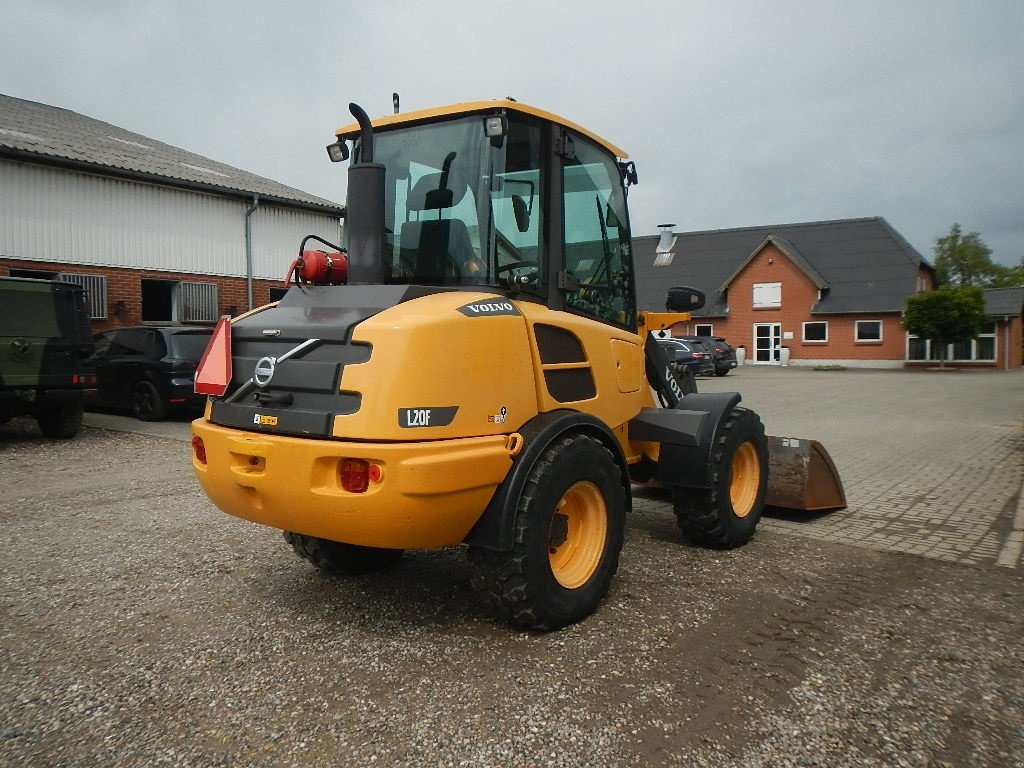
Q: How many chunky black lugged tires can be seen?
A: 3